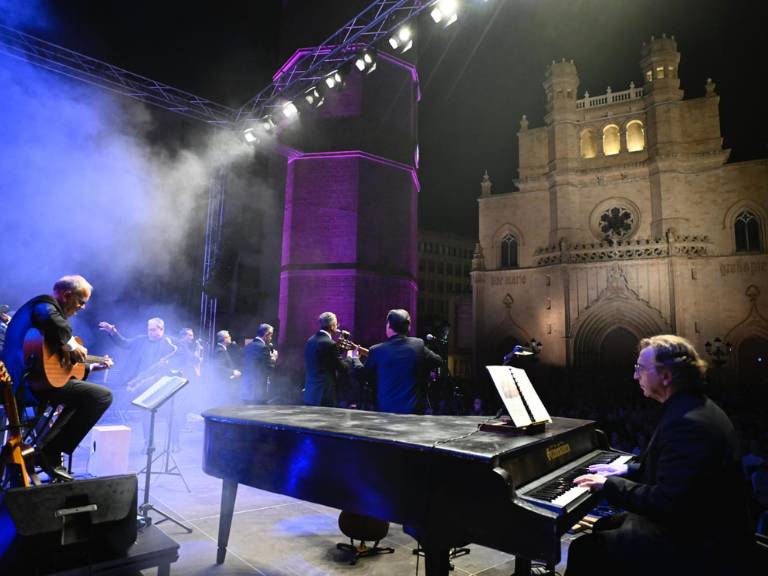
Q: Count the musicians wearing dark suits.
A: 8